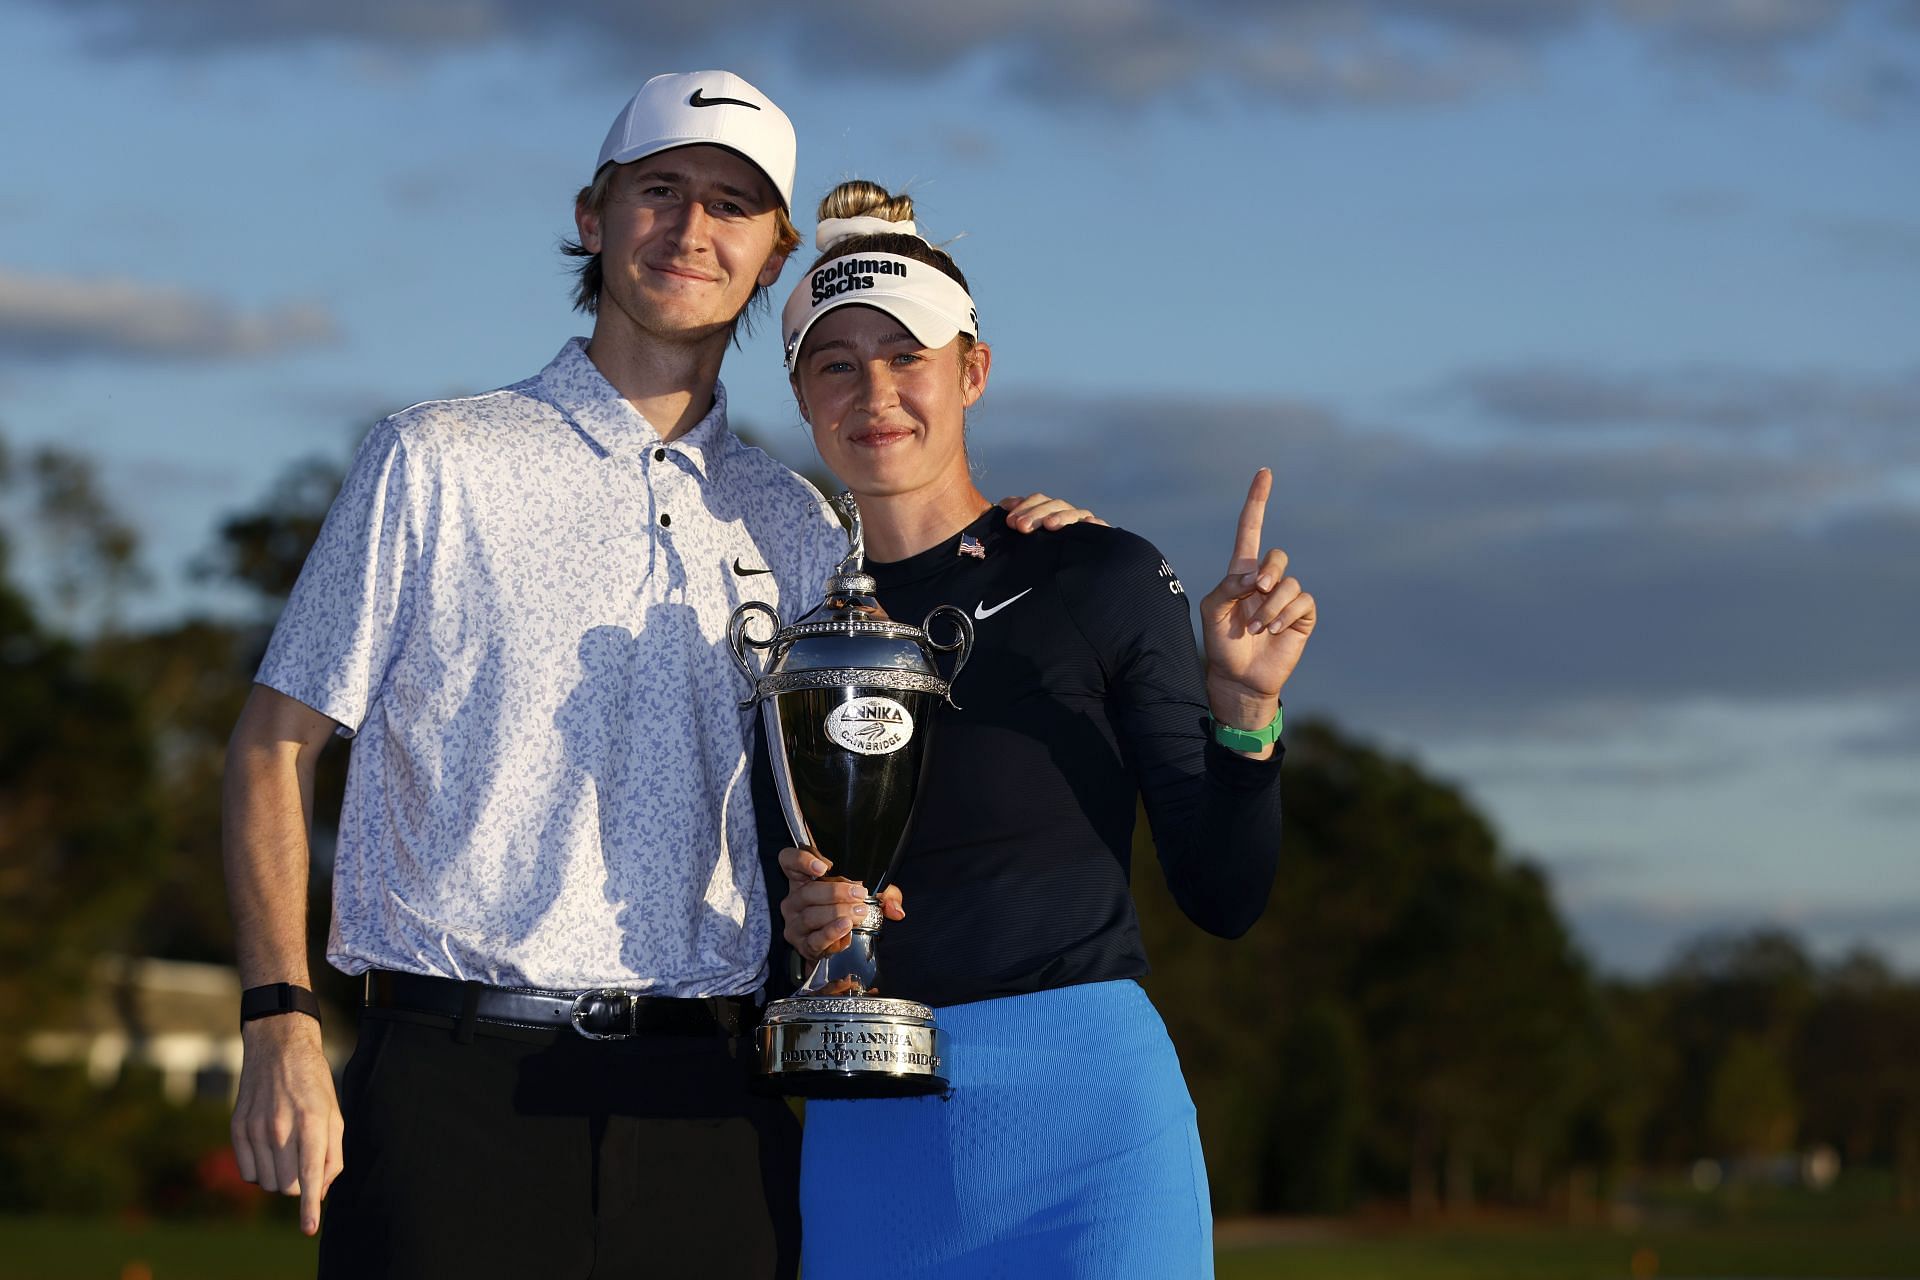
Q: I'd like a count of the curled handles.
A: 2